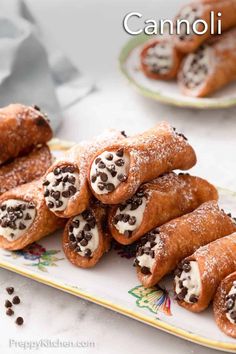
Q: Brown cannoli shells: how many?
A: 13